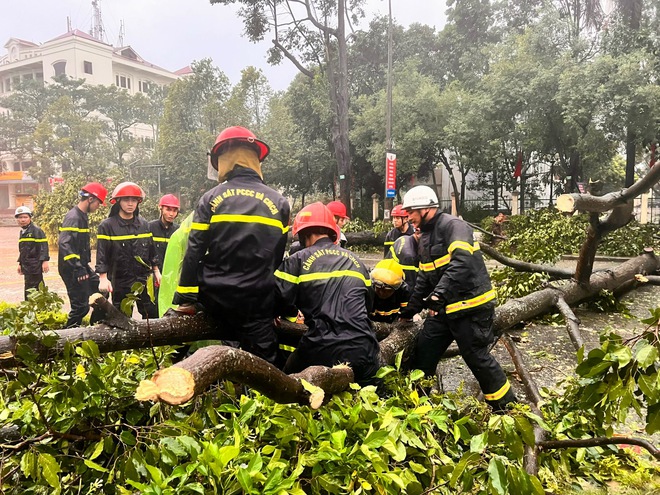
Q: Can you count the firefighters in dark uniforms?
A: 11